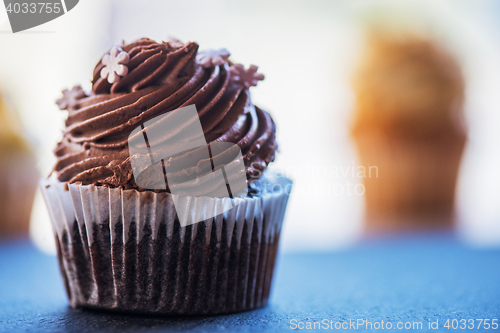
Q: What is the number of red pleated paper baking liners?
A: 0